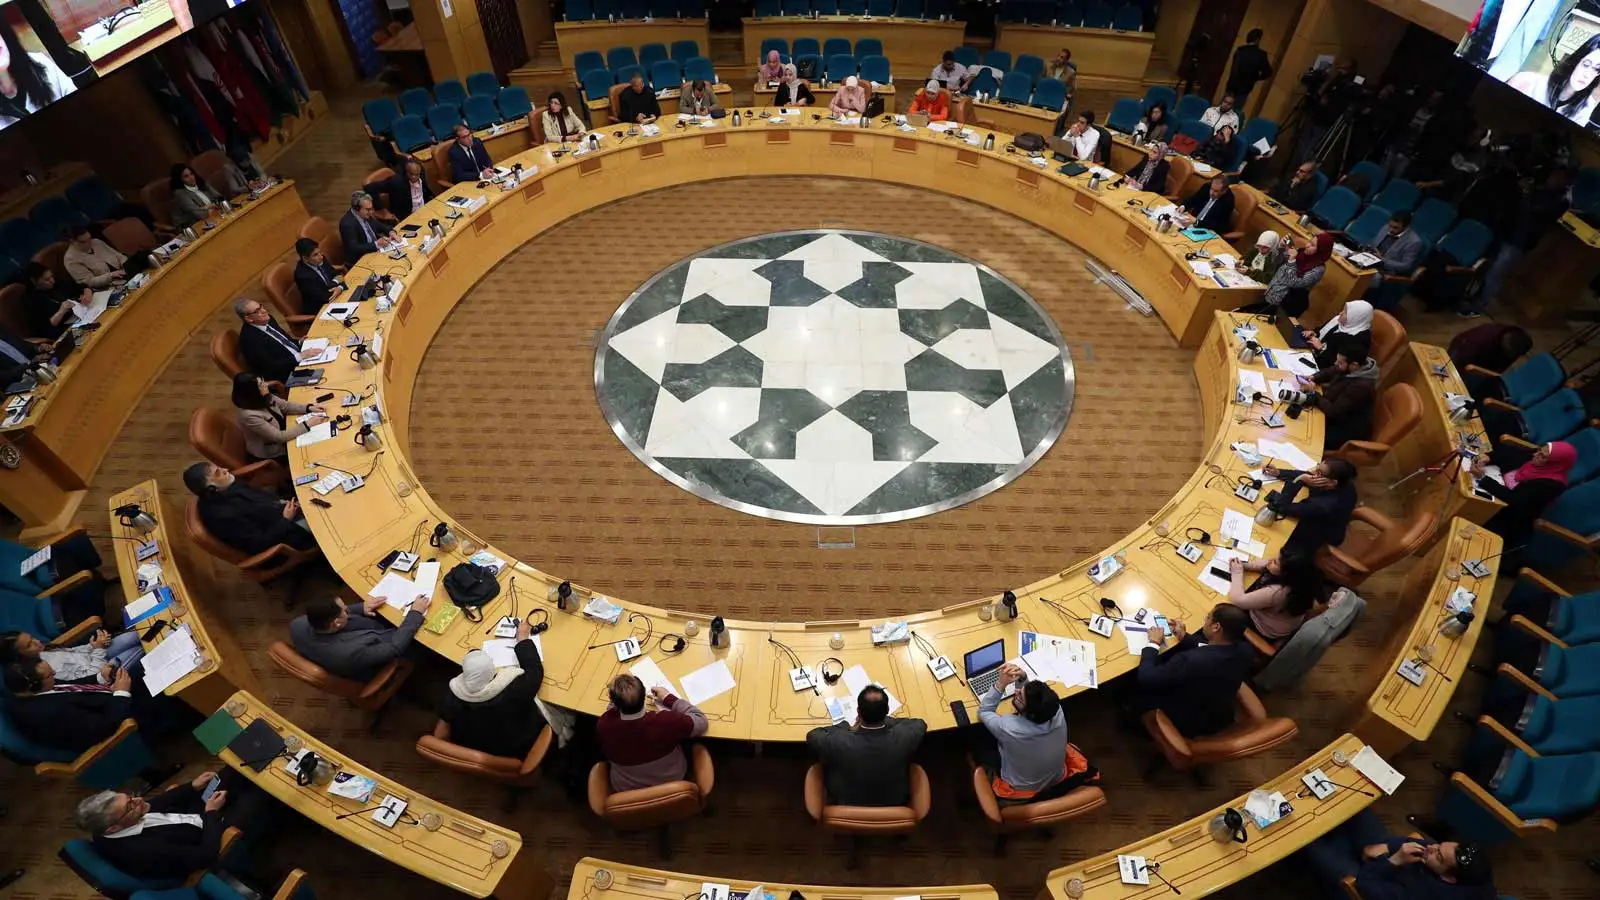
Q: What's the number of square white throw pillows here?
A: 0